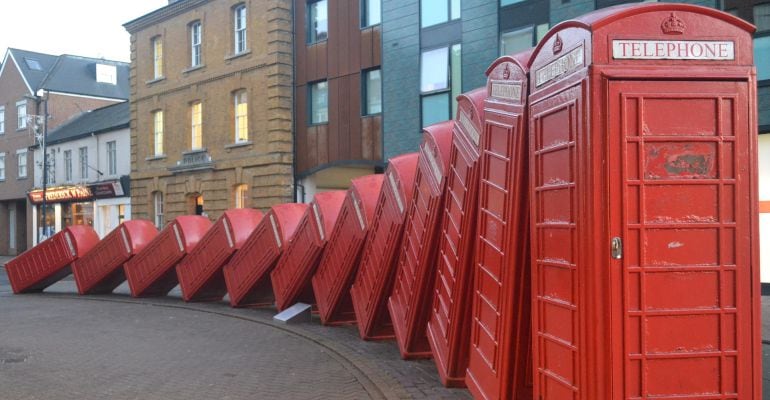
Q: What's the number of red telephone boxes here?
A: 12